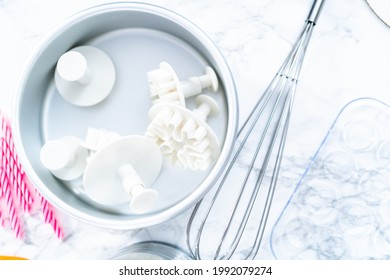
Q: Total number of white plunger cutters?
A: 6